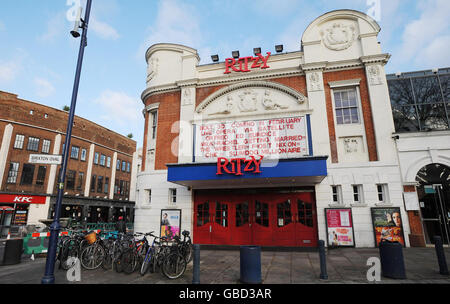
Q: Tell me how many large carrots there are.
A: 0